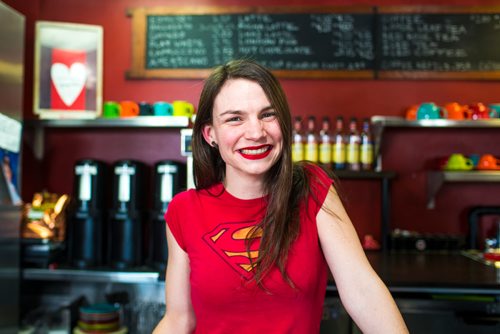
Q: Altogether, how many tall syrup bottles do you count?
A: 6